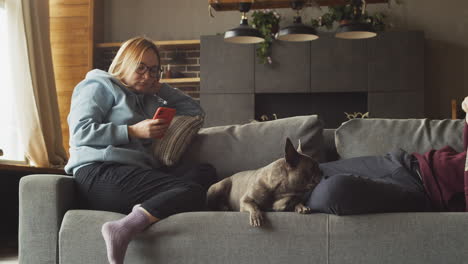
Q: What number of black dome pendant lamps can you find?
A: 3